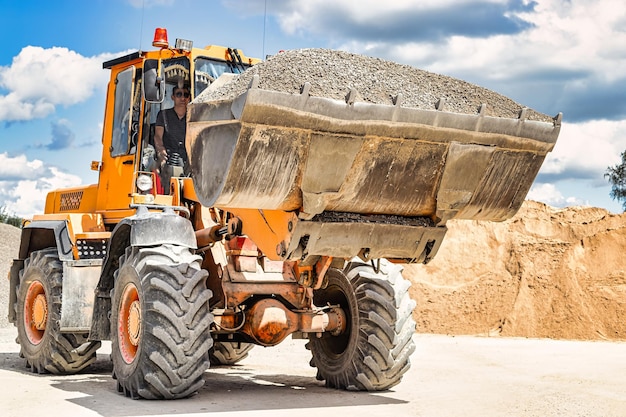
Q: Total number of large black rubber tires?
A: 4